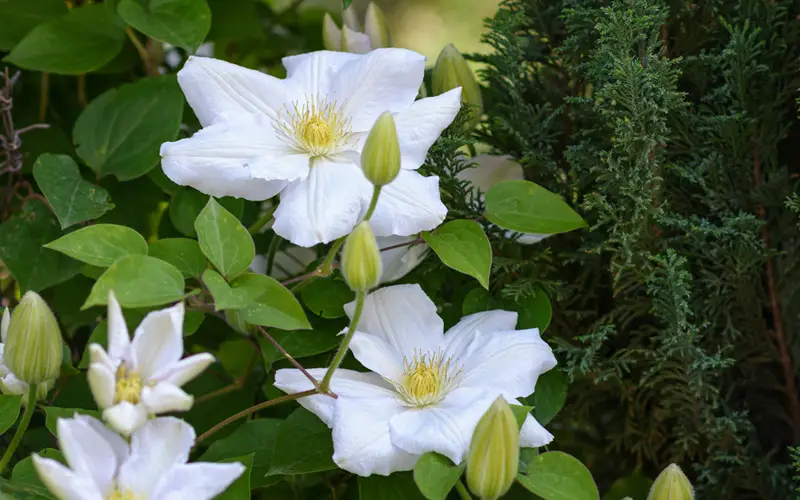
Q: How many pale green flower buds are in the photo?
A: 6